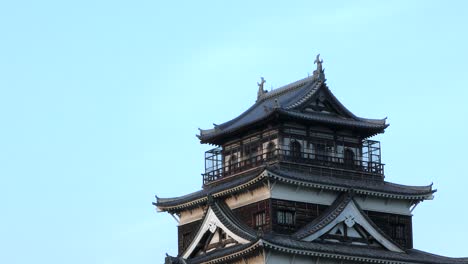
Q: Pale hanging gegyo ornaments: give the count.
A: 2